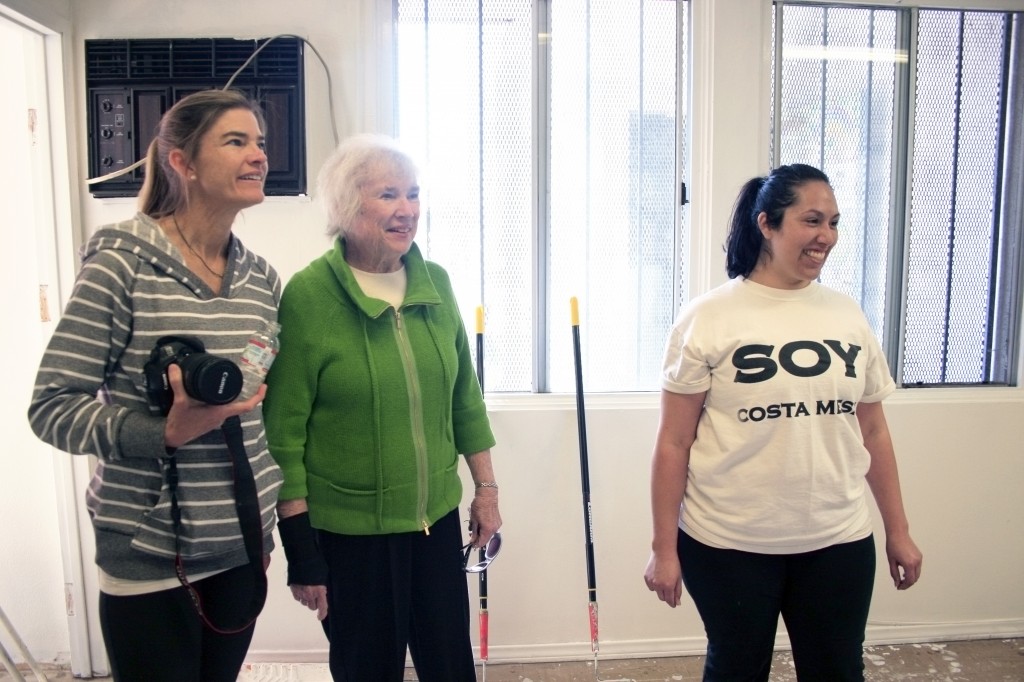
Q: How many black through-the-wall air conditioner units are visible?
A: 1